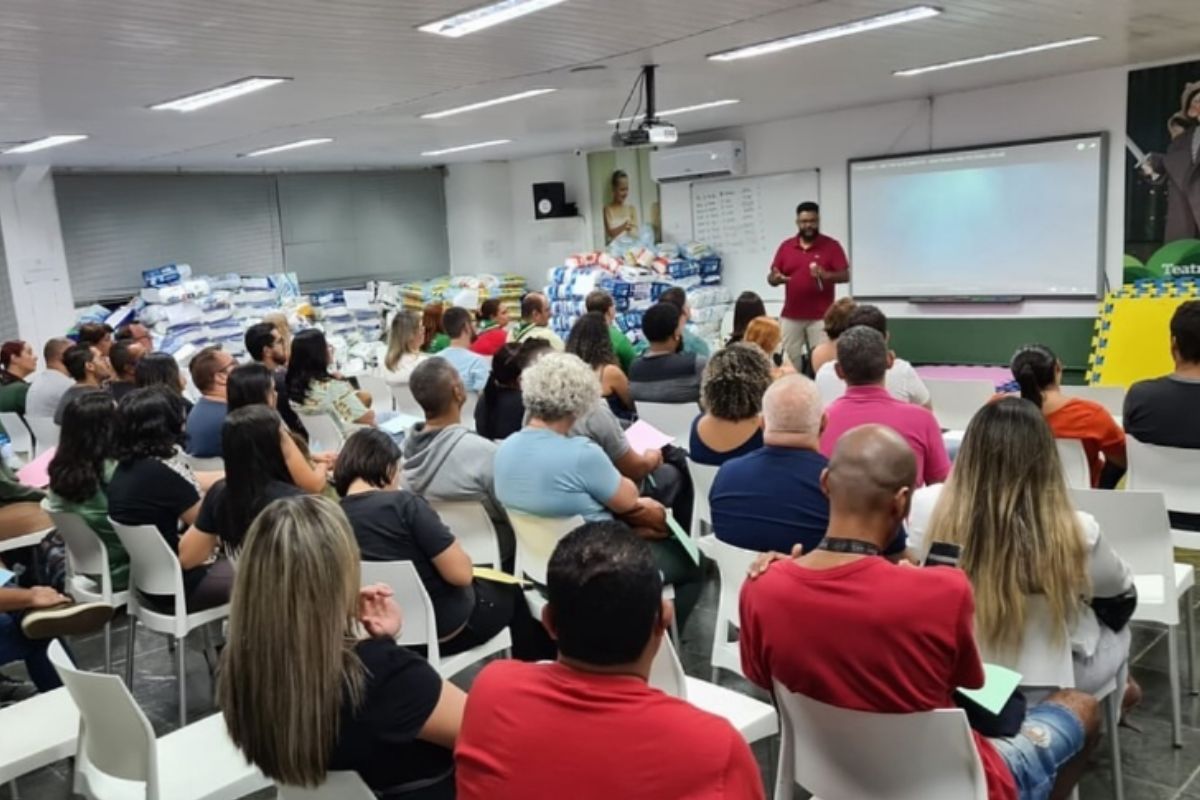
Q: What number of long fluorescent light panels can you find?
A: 9